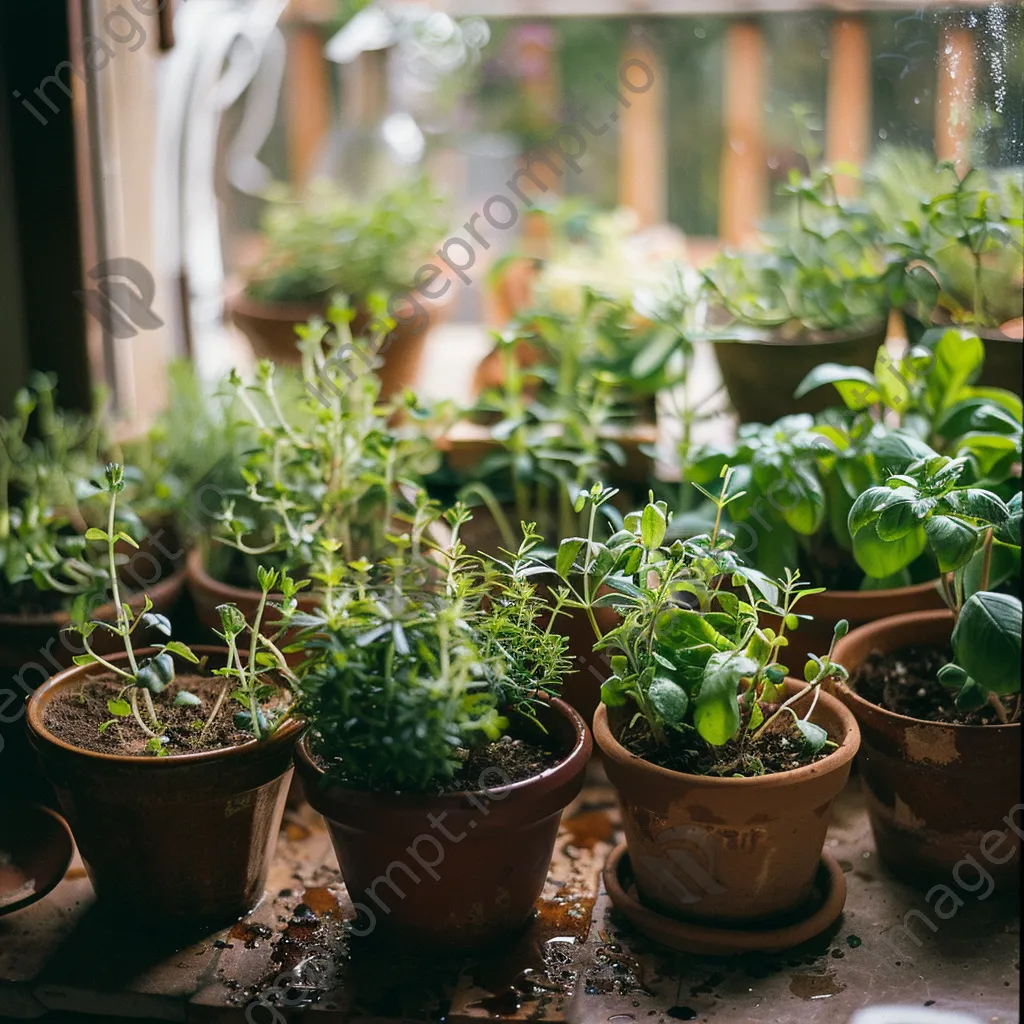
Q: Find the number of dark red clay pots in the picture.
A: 1